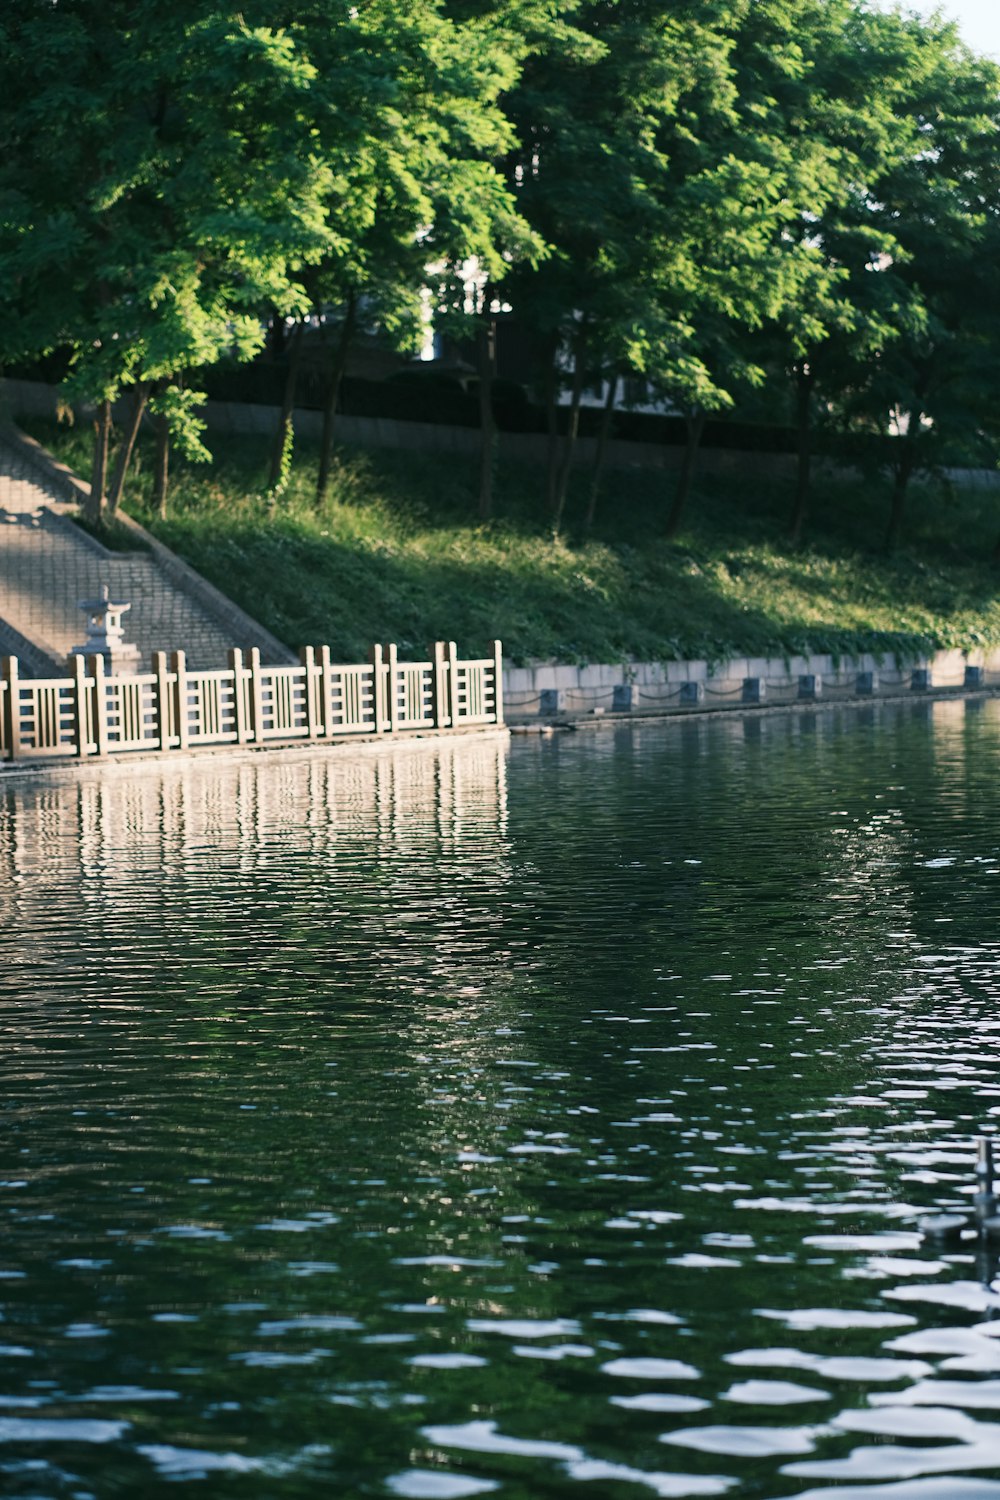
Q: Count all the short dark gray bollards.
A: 8